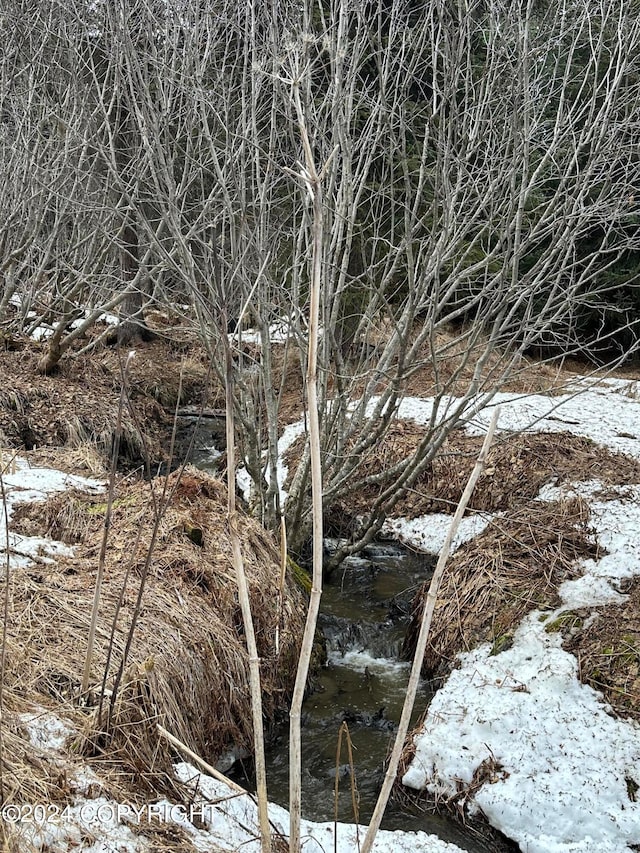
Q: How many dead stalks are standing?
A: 3